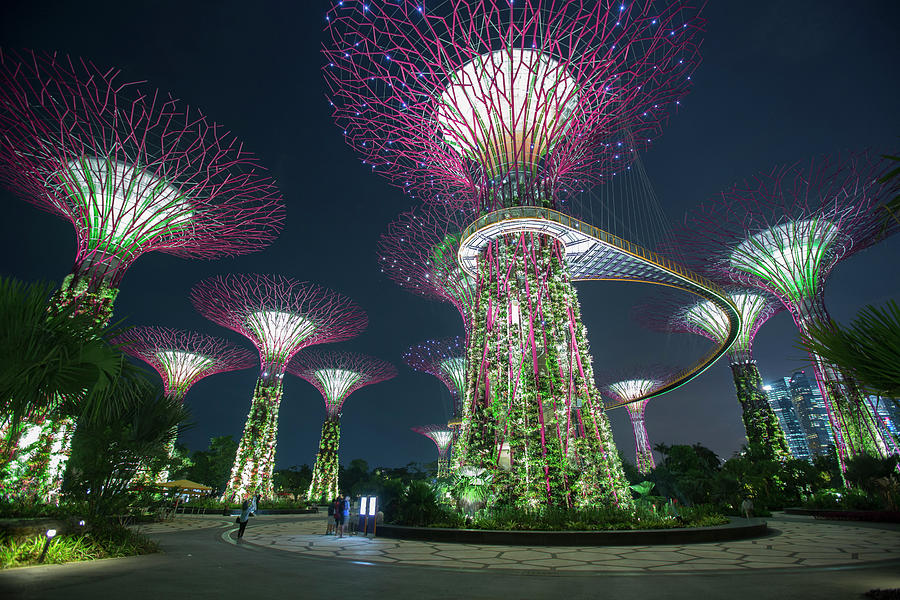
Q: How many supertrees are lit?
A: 11